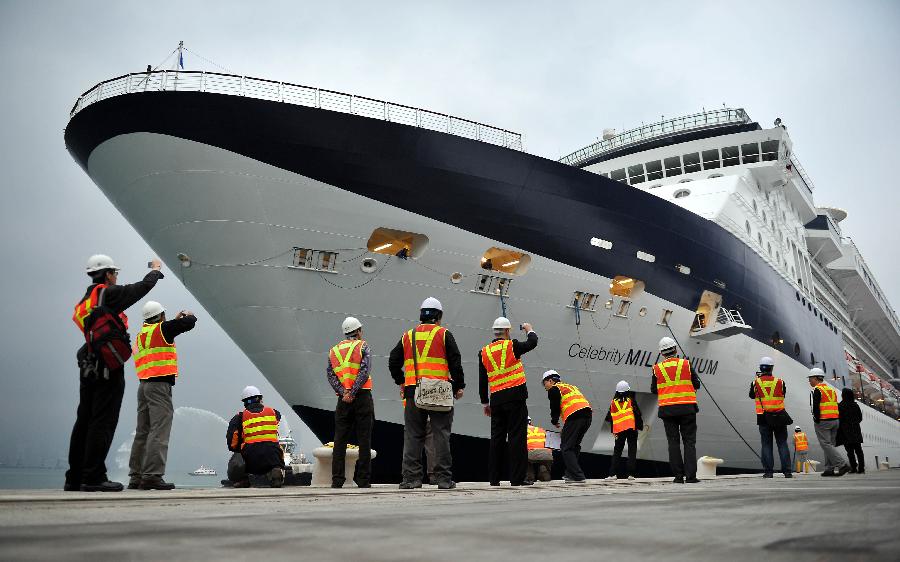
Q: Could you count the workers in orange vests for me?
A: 13